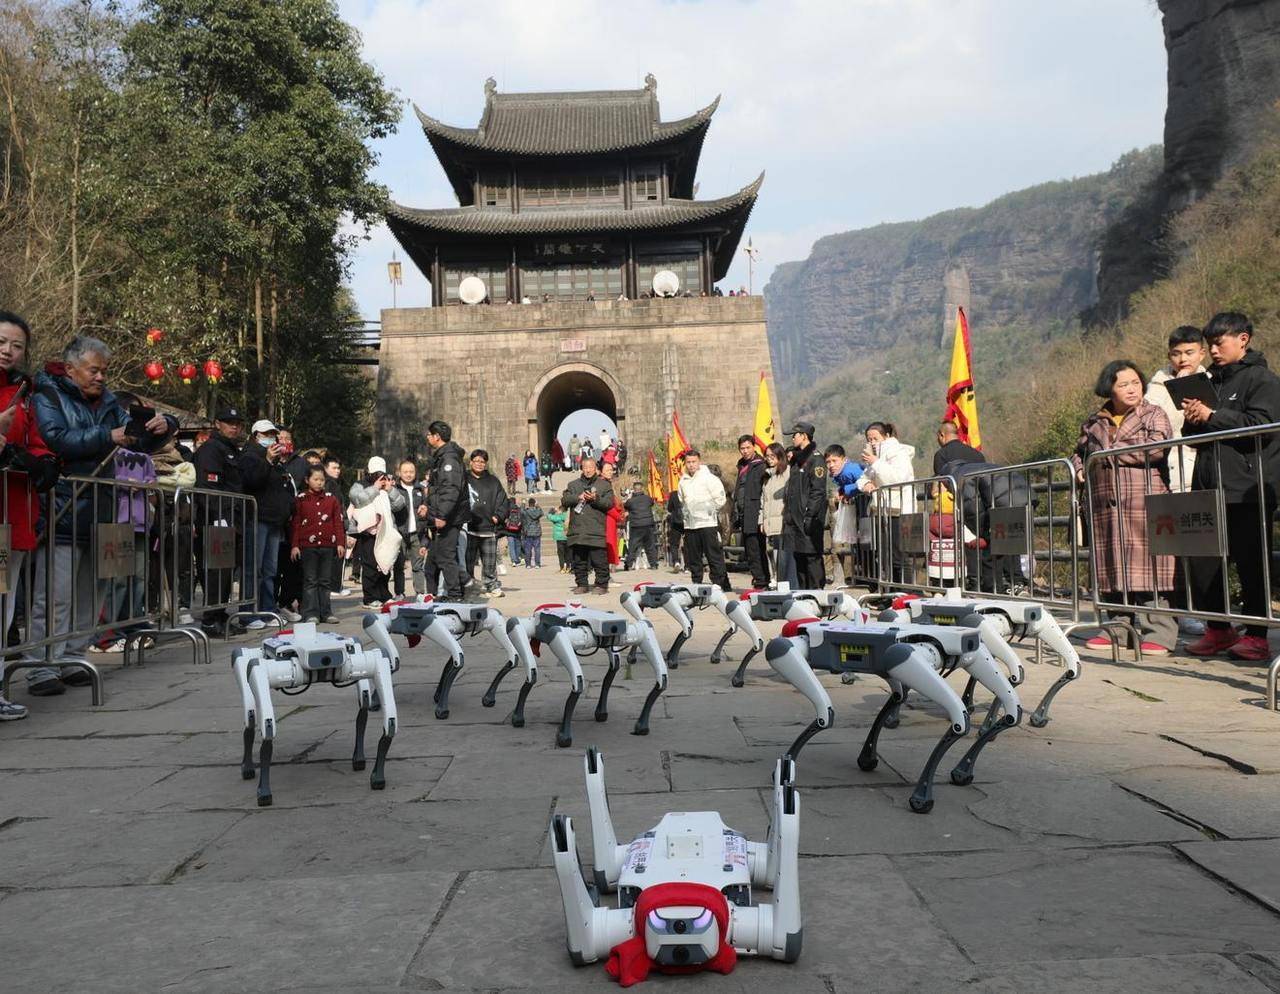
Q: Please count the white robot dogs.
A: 8